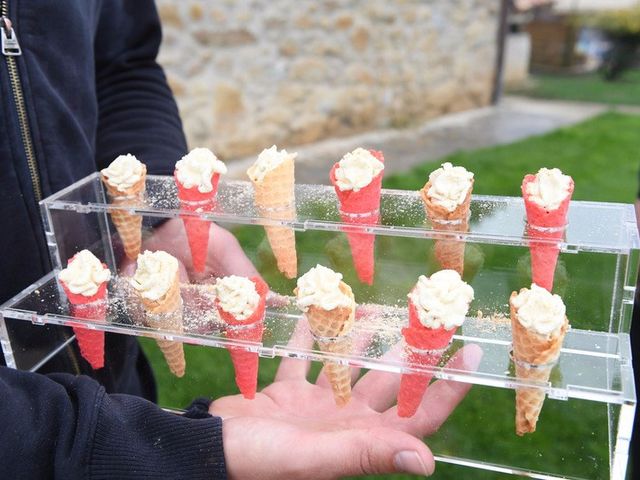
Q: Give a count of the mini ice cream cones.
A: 12